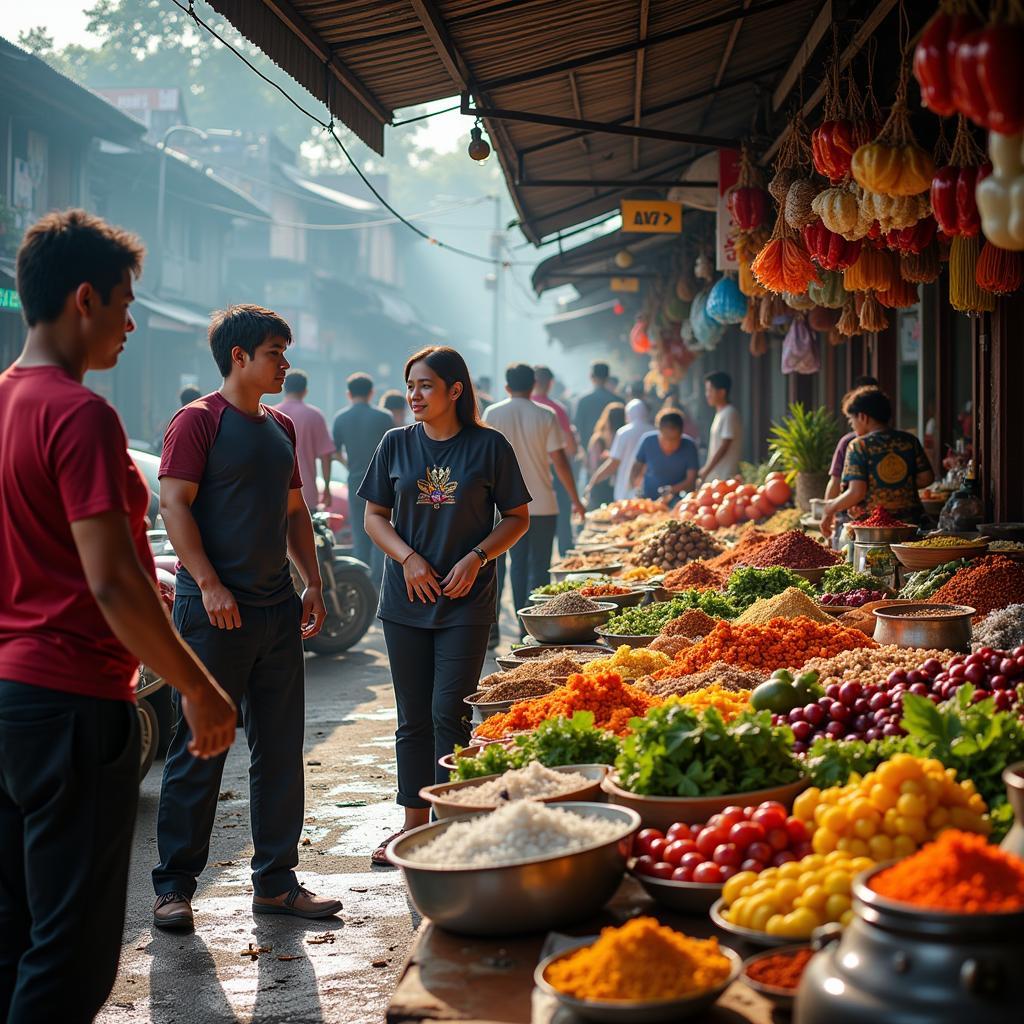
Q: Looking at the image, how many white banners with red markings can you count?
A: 1